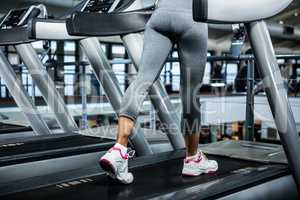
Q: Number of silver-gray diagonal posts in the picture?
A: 5